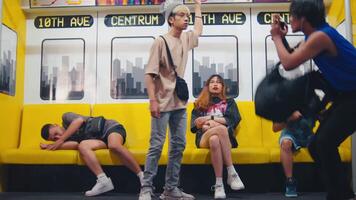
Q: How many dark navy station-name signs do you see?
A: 4